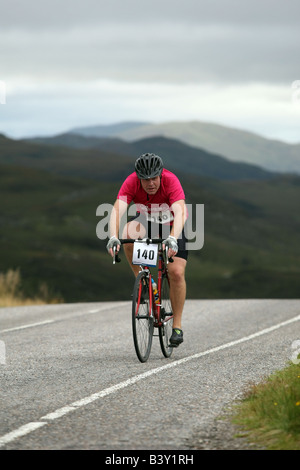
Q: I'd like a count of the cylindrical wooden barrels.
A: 0